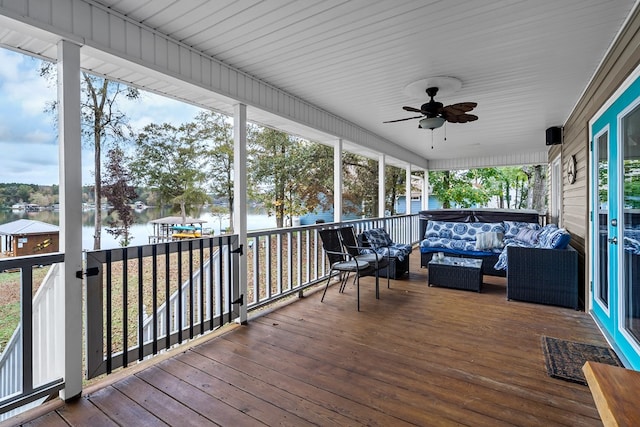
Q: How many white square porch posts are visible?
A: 6